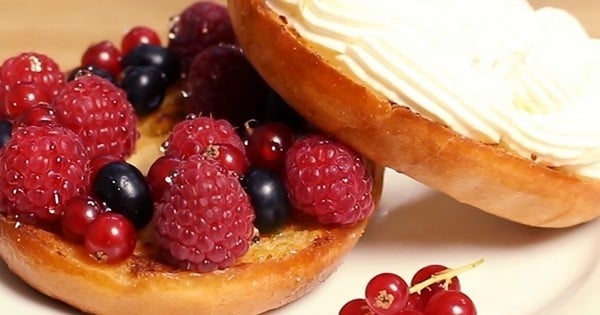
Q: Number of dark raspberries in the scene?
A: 2